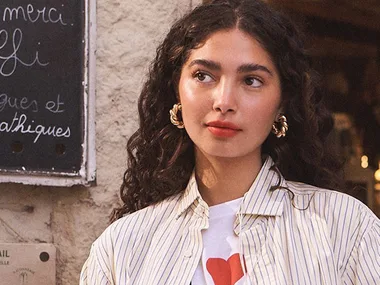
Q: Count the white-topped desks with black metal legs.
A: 0